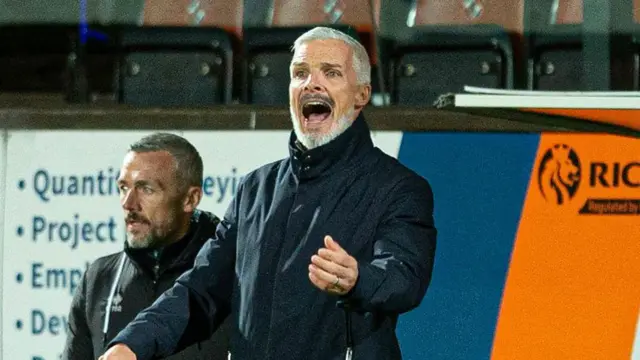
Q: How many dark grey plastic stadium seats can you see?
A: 4